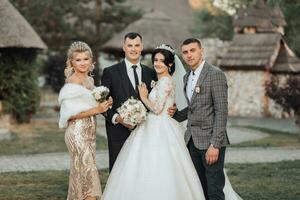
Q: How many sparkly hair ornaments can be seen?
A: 2